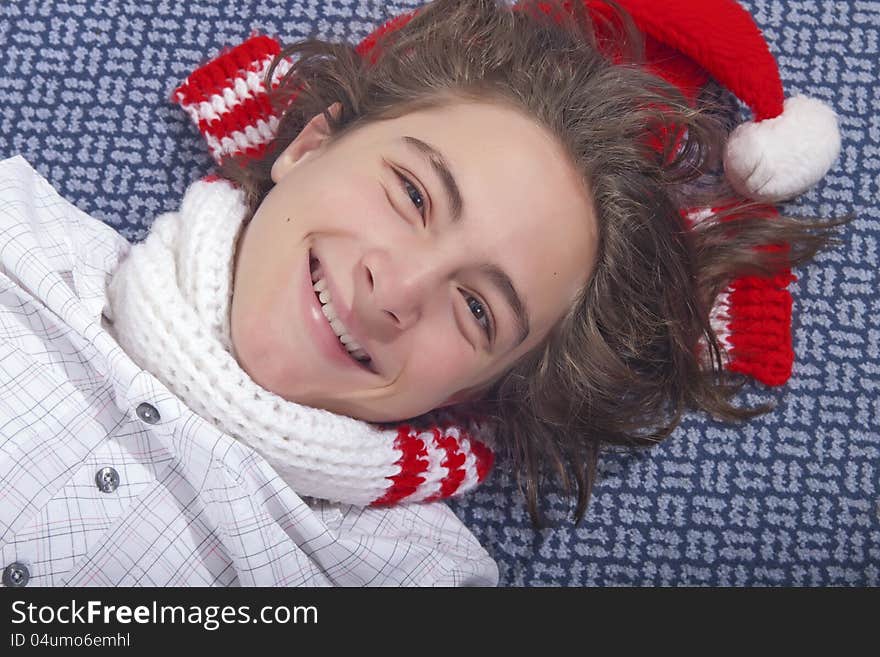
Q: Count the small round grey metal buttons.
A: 3